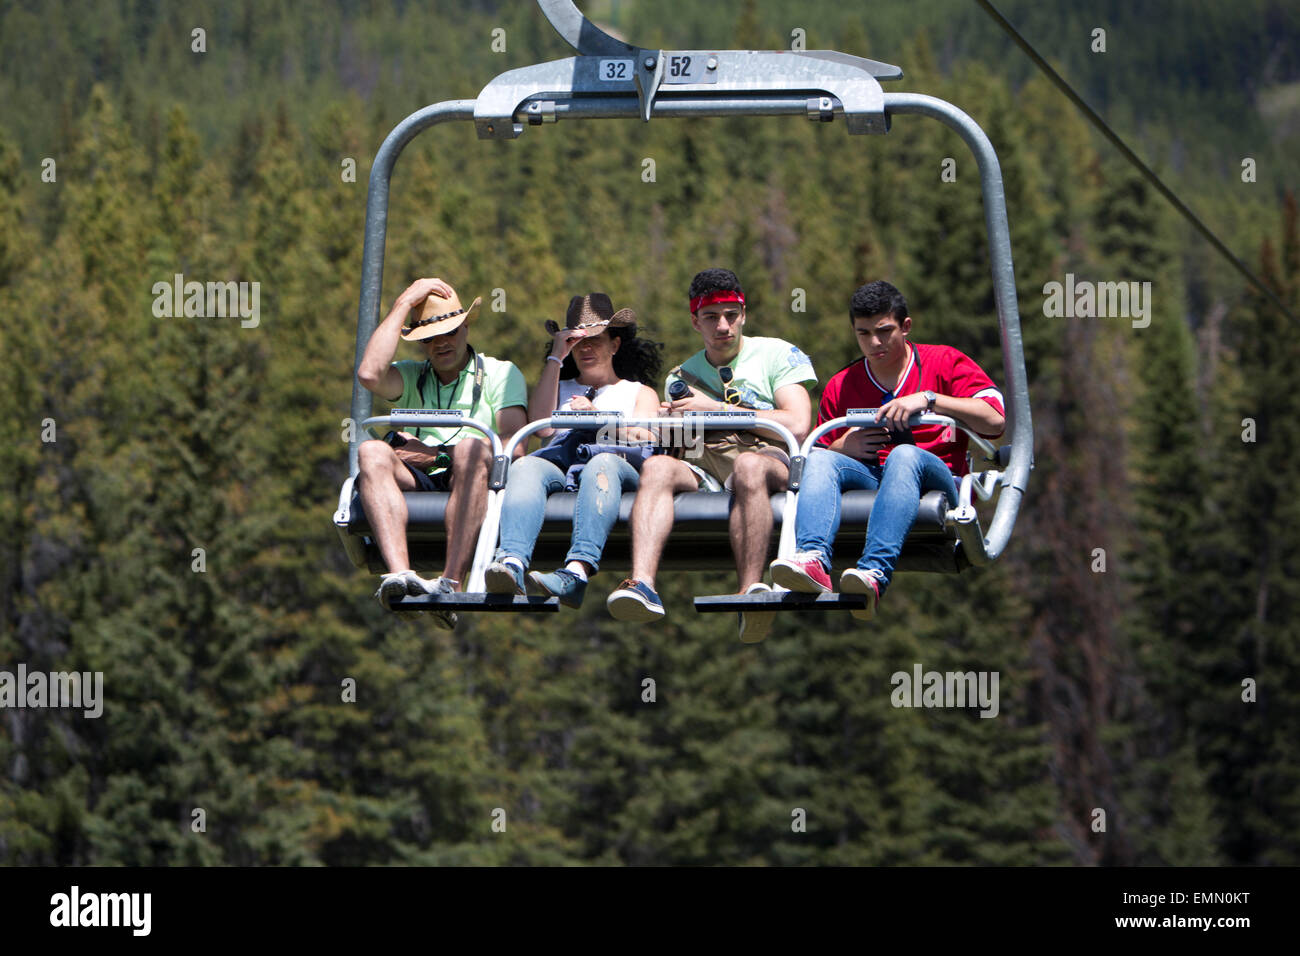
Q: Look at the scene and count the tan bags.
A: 1